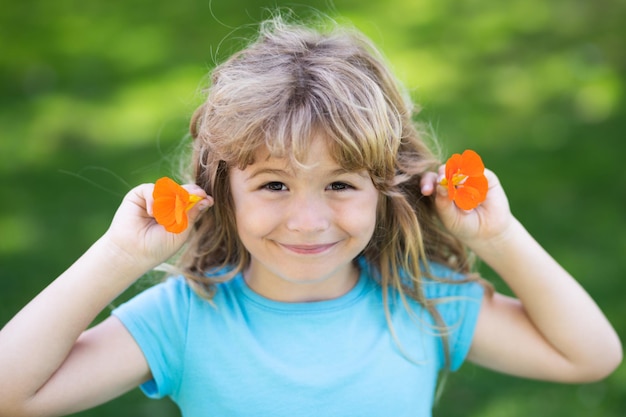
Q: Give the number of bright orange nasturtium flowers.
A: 2